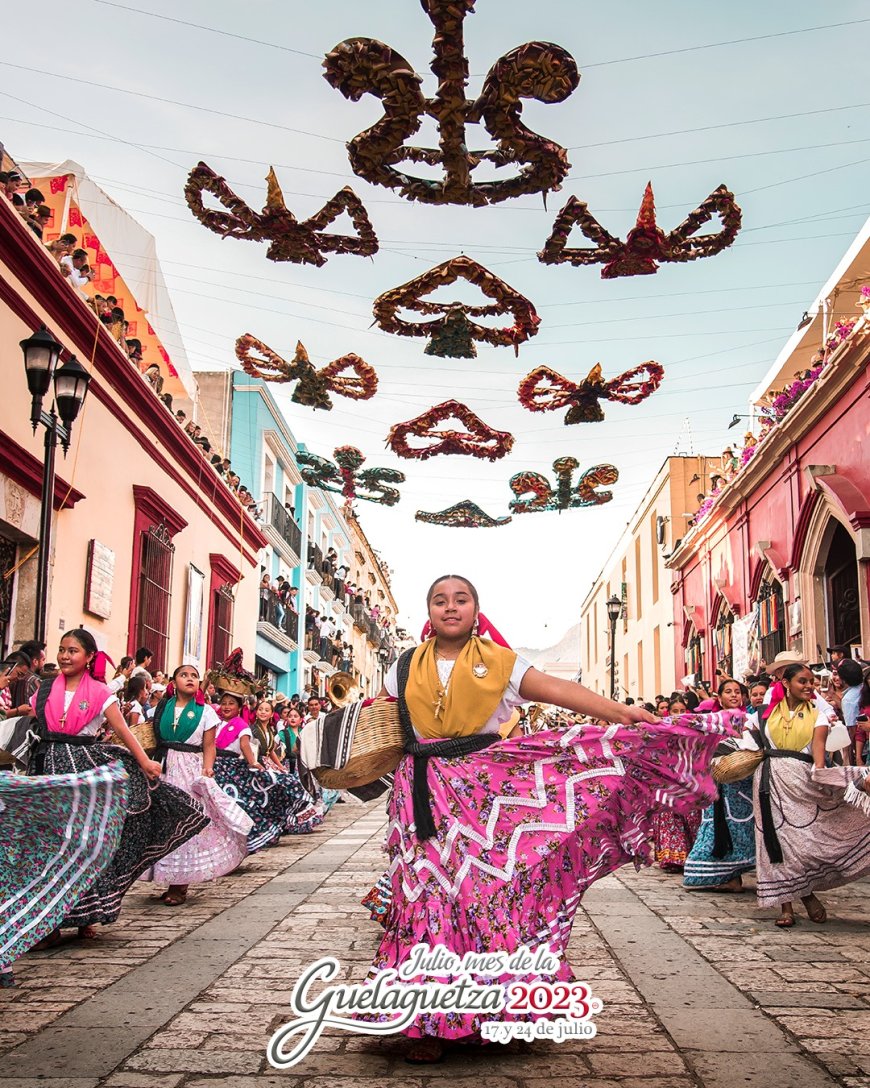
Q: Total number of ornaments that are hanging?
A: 10